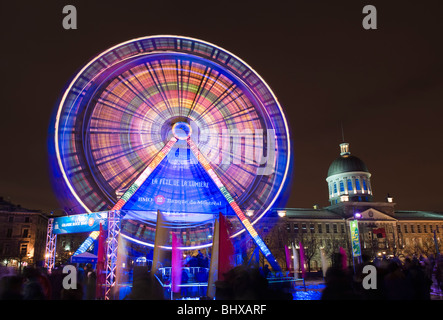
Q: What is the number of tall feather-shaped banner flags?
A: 11